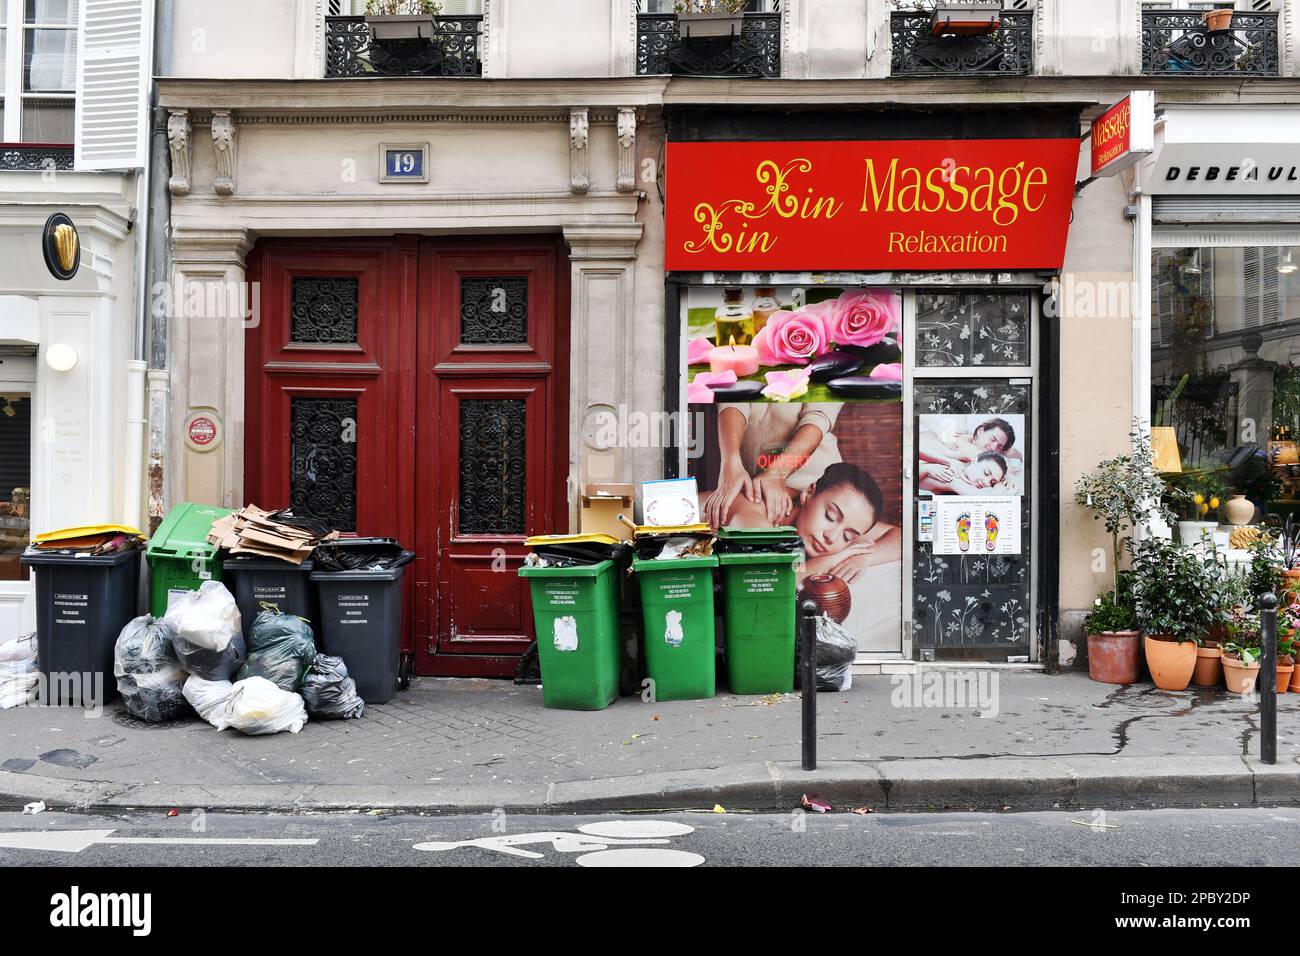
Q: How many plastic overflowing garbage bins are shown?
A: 7